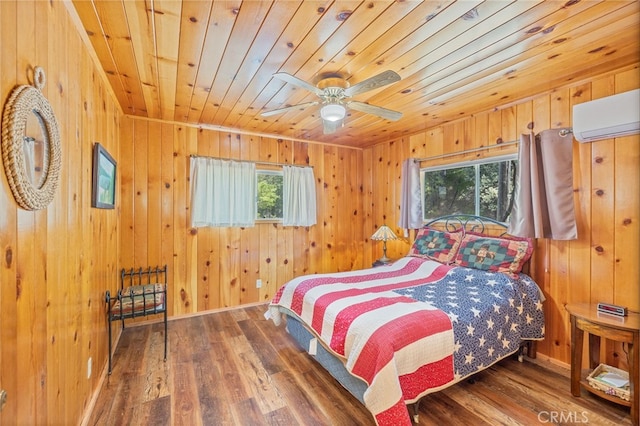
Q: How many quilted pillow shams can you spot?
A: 2